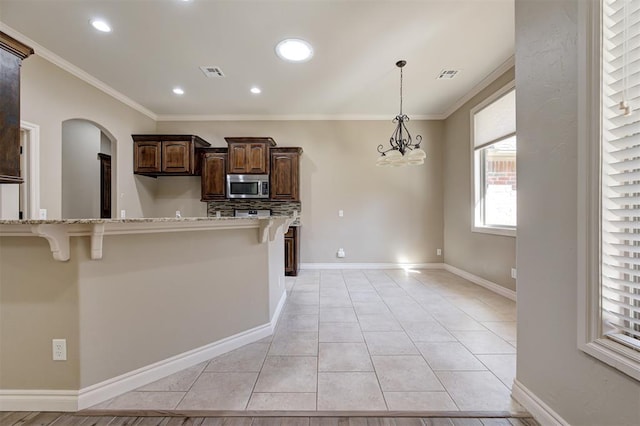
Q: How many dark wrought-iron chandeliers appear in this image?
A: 1